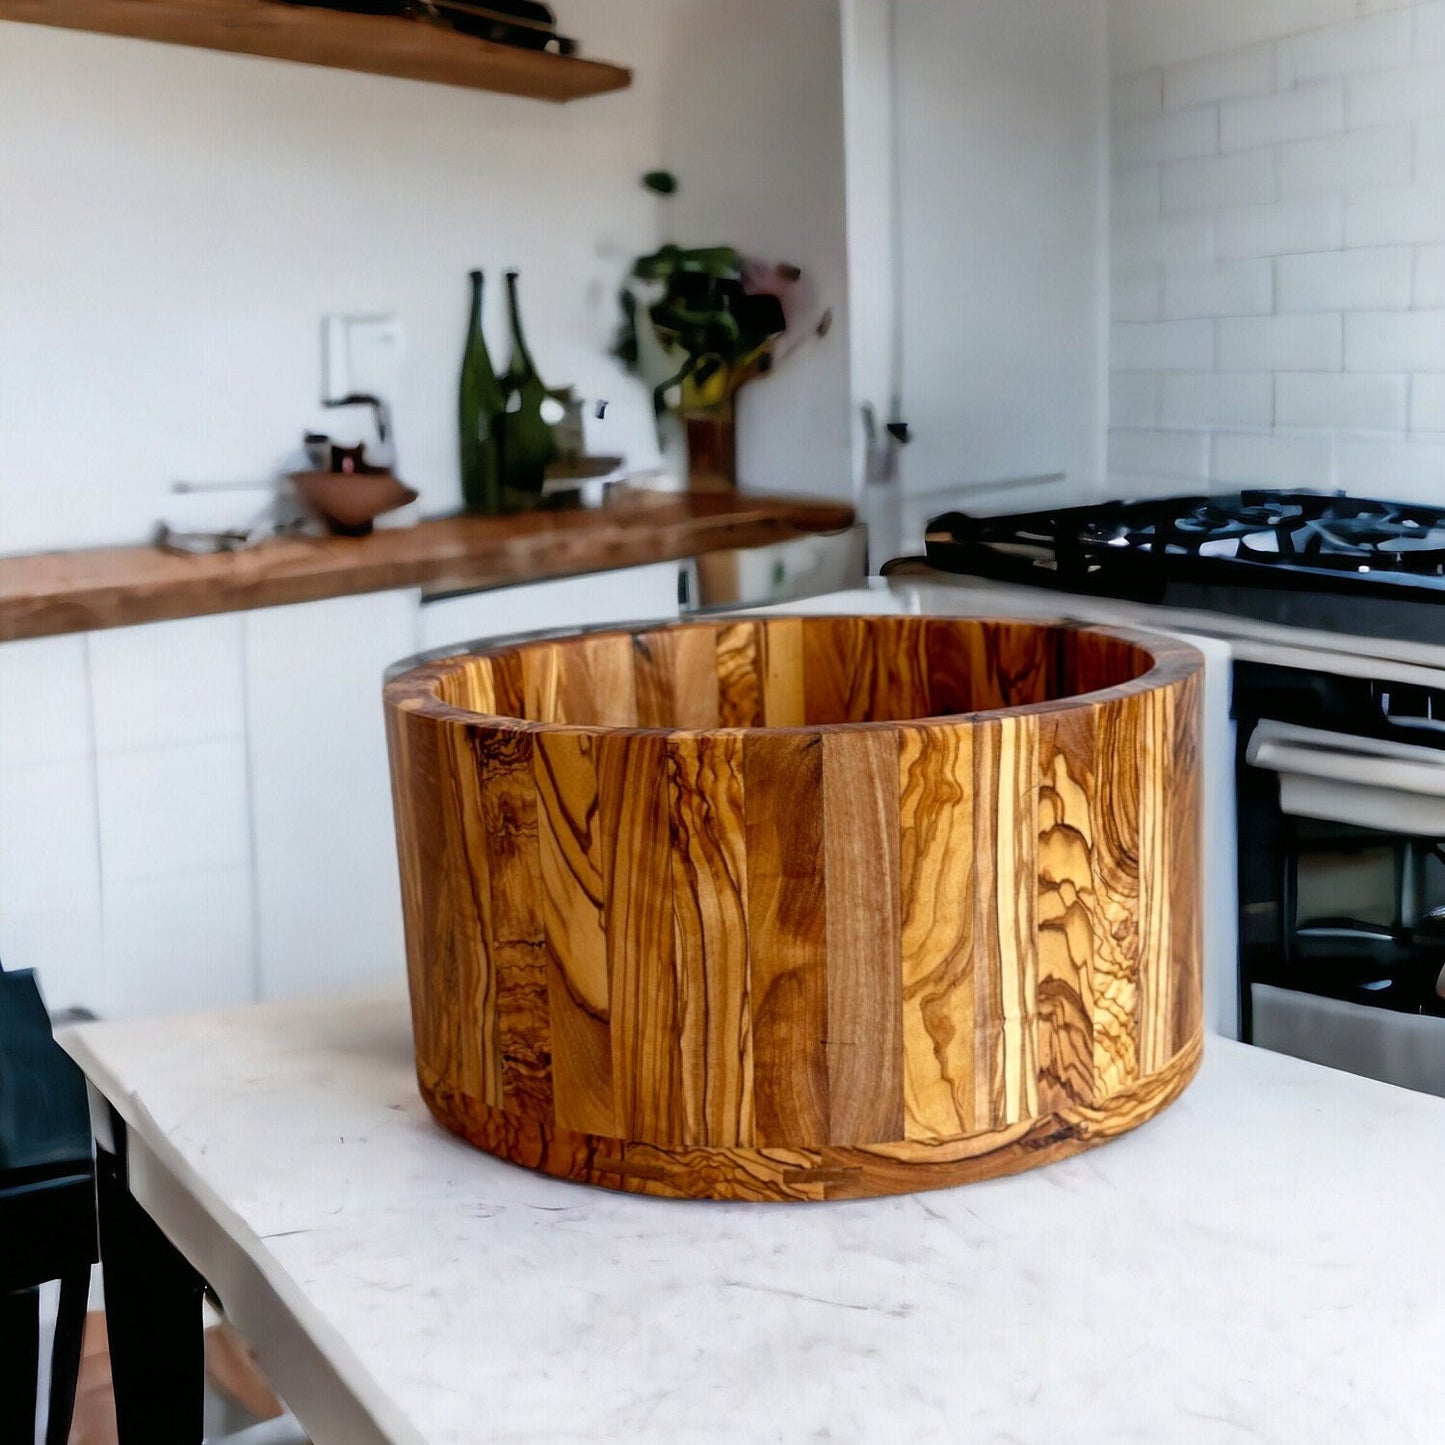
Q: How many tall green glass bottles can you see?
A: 2